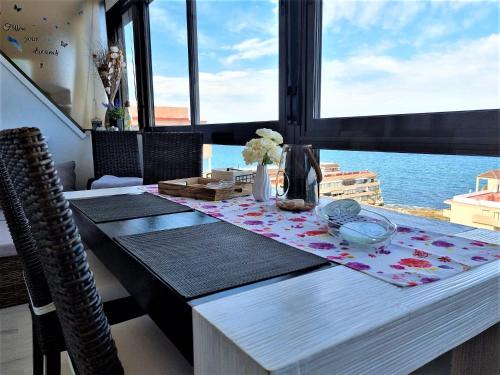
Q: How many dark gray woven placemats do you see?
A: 2